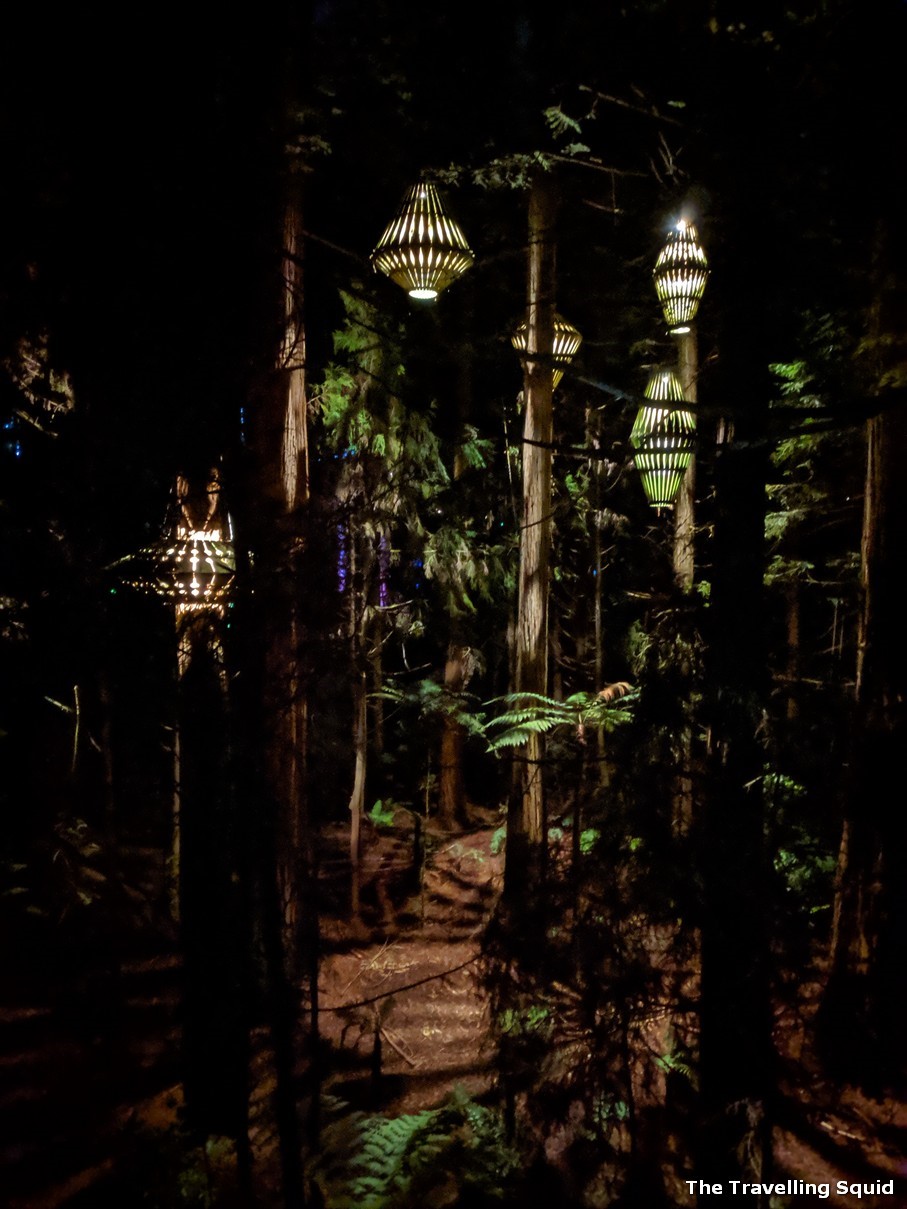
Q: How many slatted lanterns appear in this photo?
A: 4